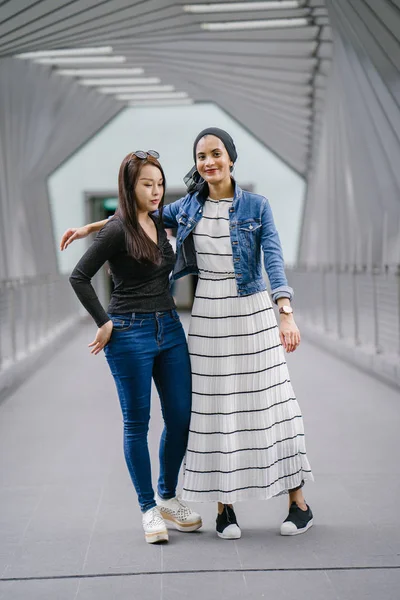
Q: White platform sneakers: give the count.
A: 2